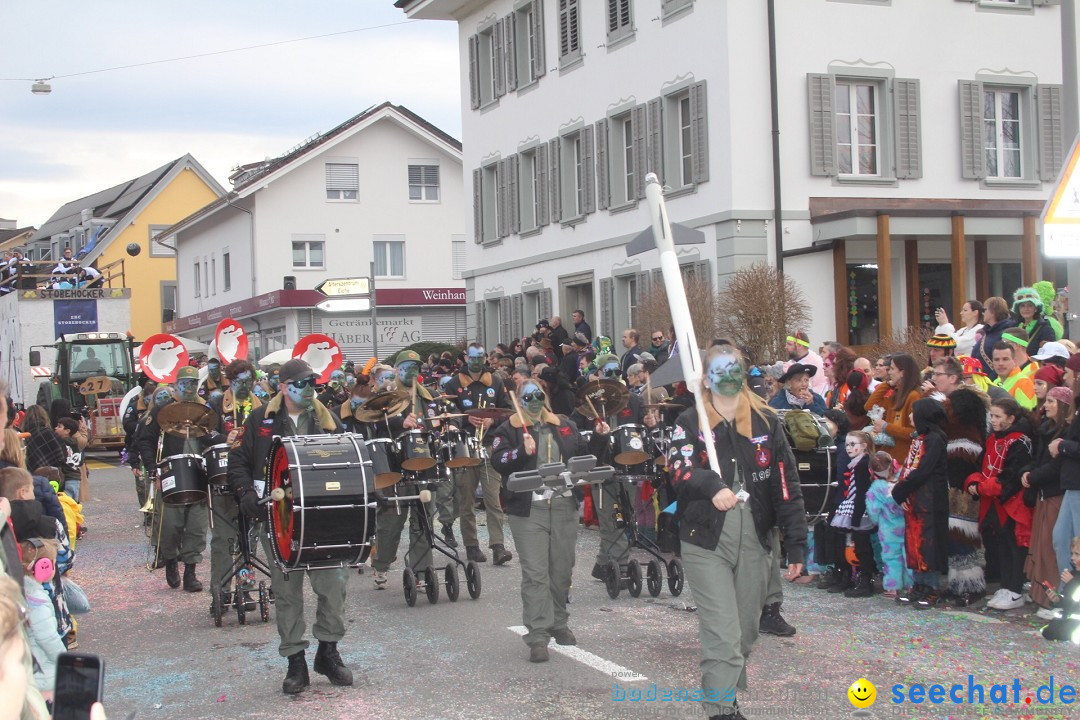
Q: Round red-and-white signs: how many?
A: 3